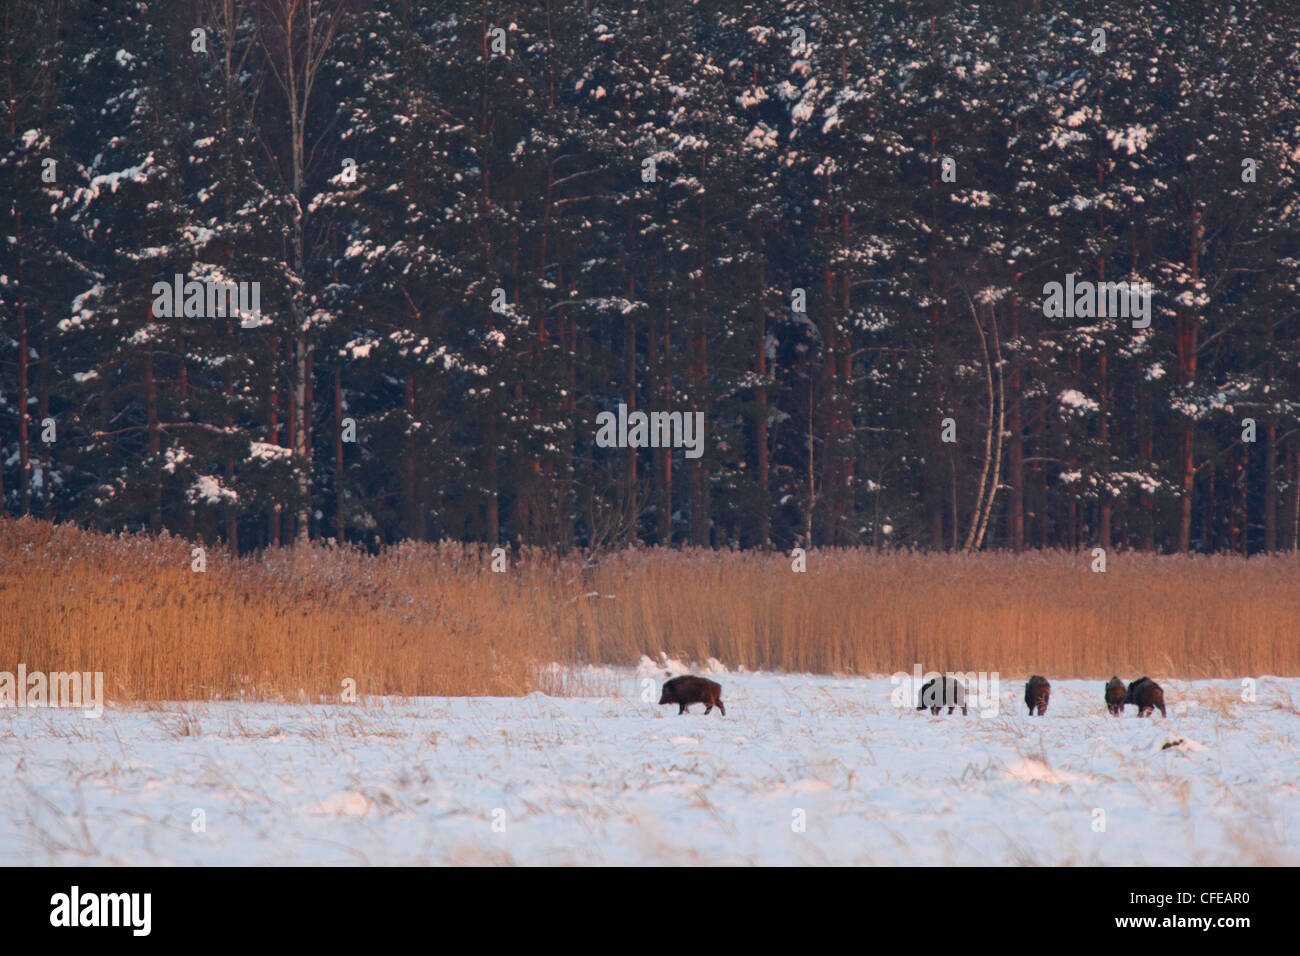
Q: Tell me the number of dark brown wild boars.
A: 5